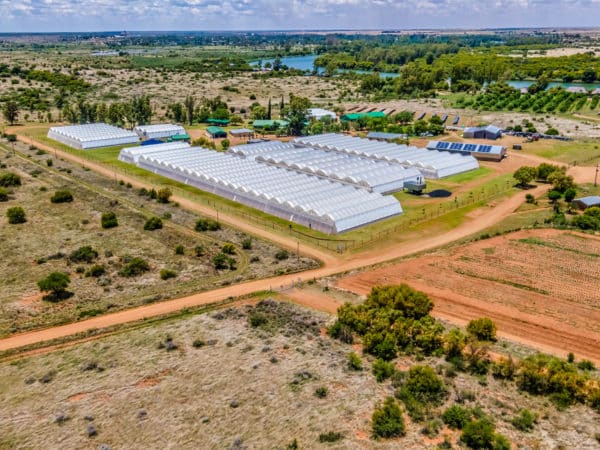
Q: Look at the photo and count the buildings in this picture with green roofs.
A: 5